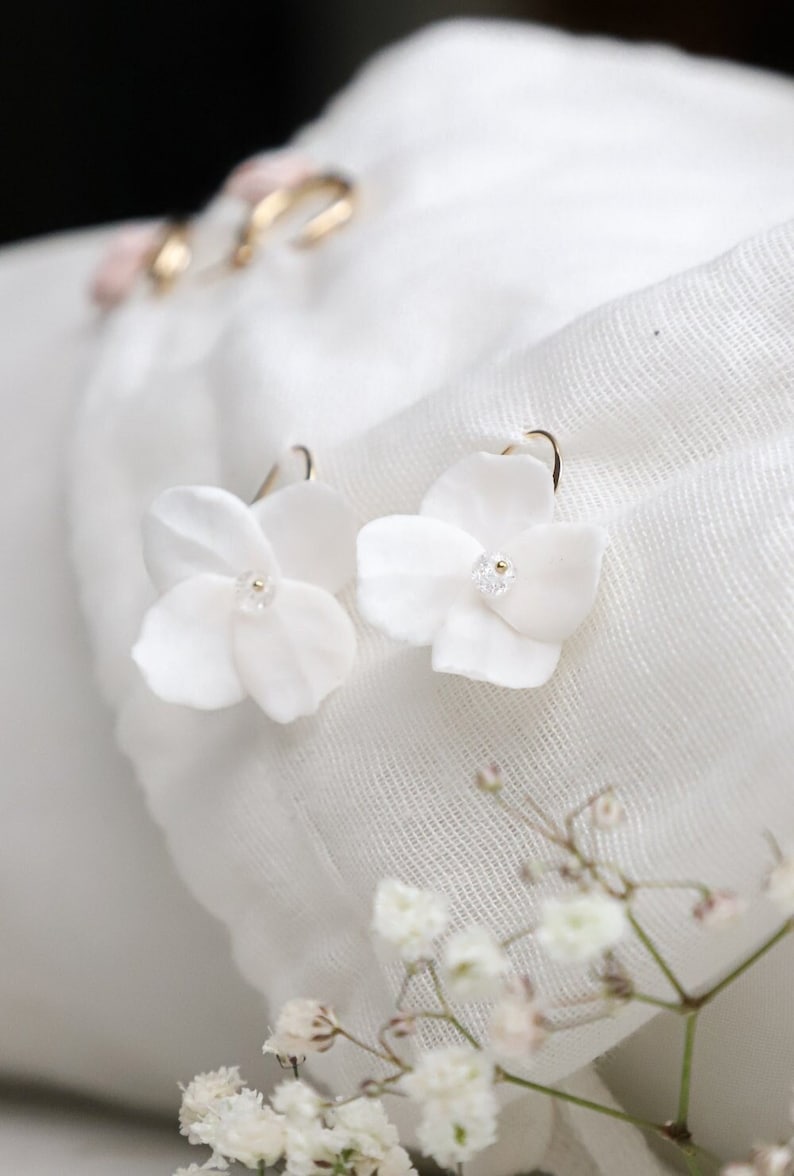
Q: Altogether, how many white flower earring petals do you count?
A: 8